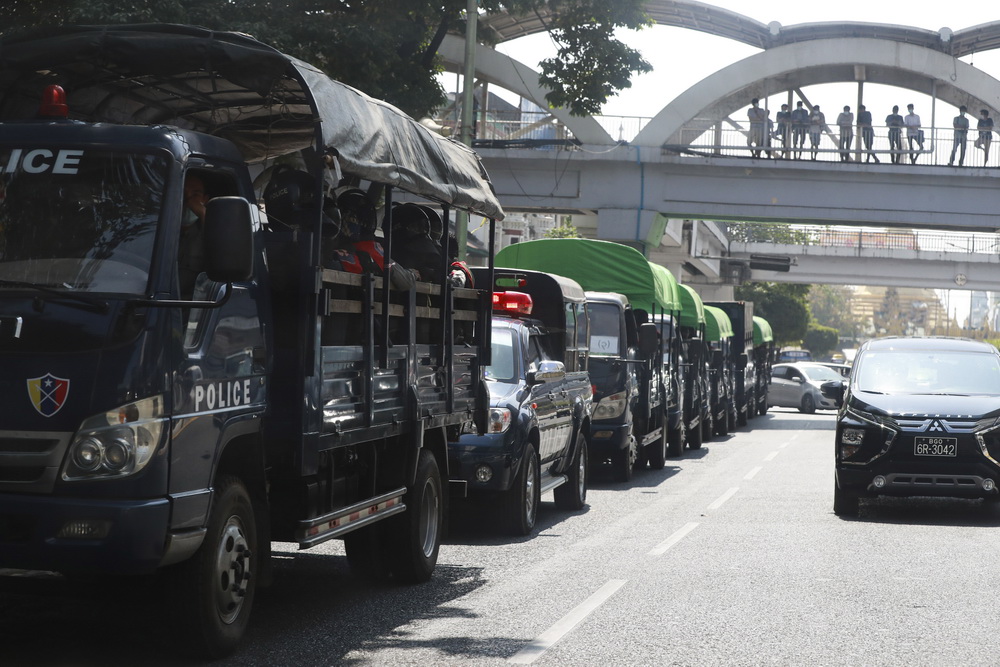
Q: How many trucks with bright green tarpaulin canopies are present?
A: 4